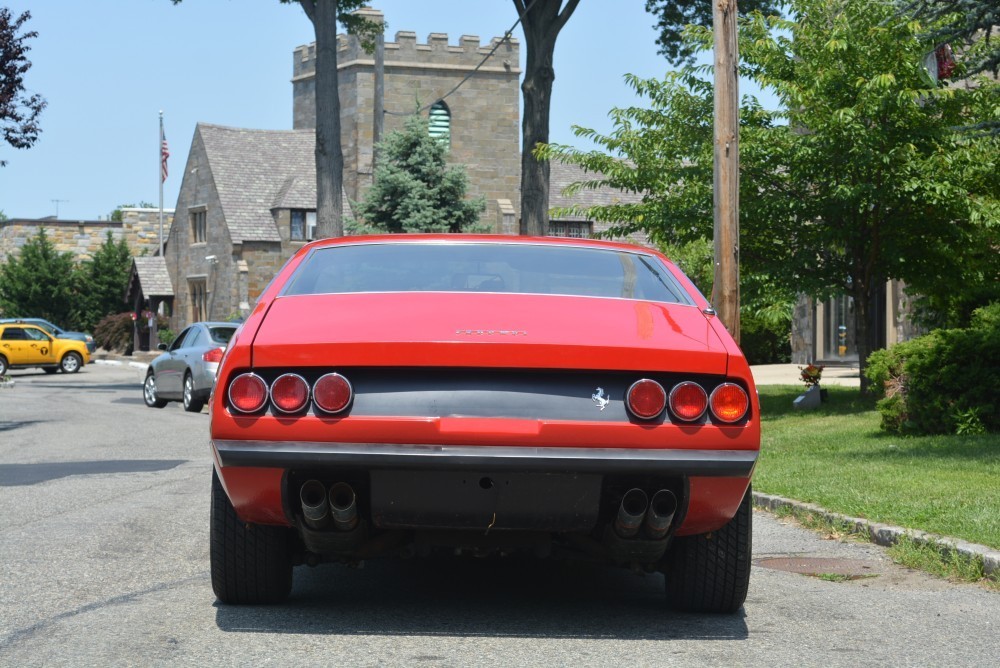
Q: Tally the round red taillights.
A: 6